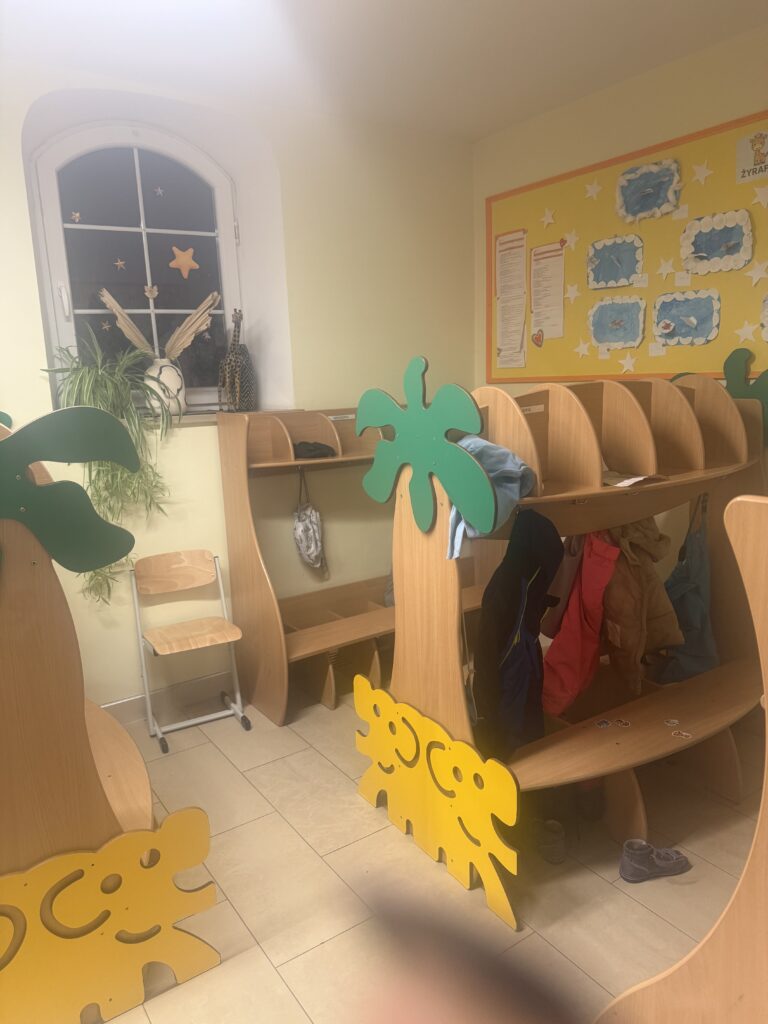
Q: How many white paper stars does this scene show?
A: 11